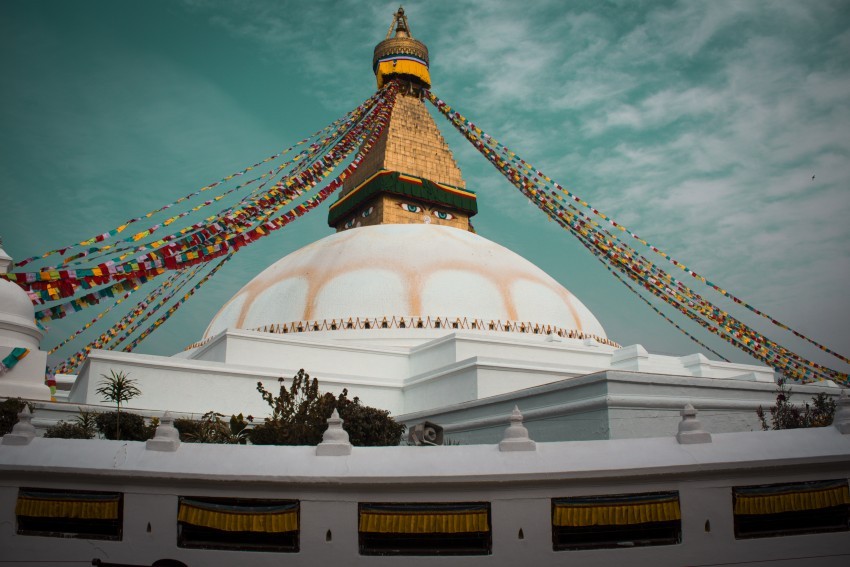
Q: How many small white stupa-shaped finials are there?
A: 6